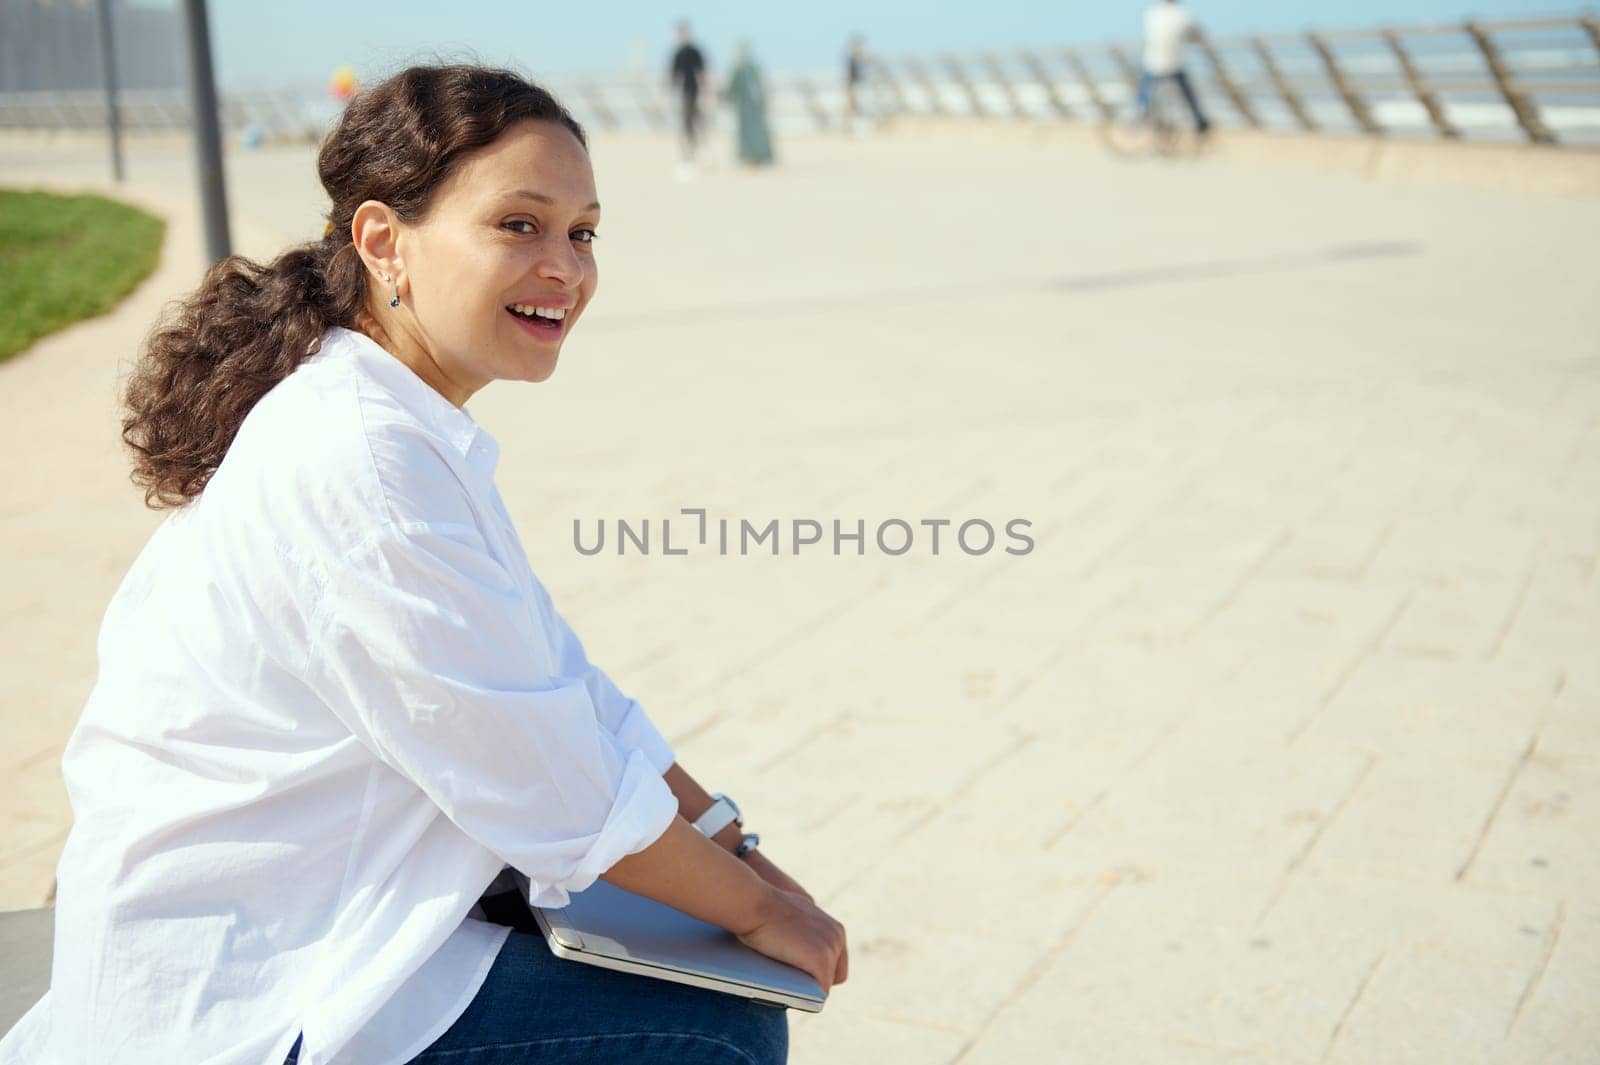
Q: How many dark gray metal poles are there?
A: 2